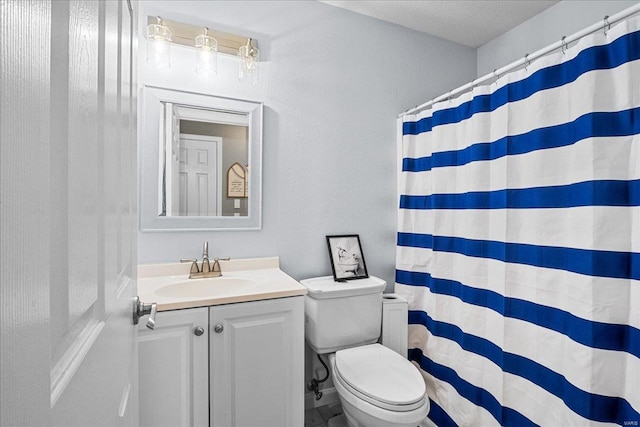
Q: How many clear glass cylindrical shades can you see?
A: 3